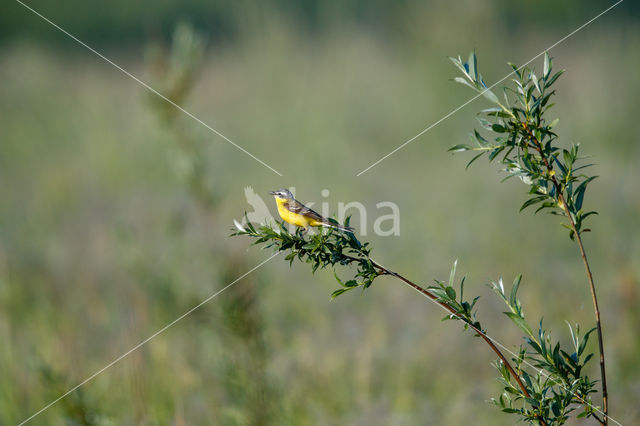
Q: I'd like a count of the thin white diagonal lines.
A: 4